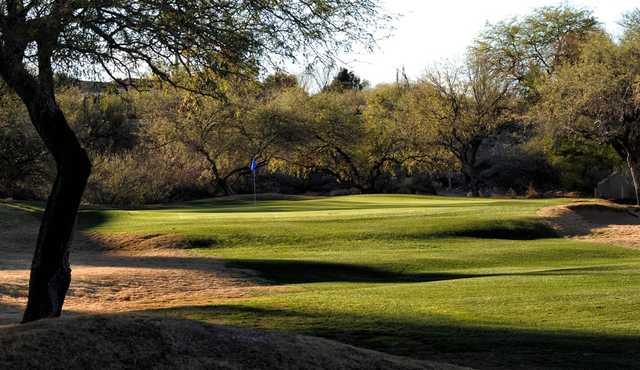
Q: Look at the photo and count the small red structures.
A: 0